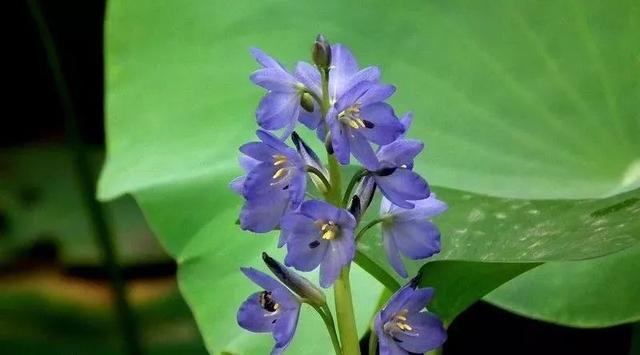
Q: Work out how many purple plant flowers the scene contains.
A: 9